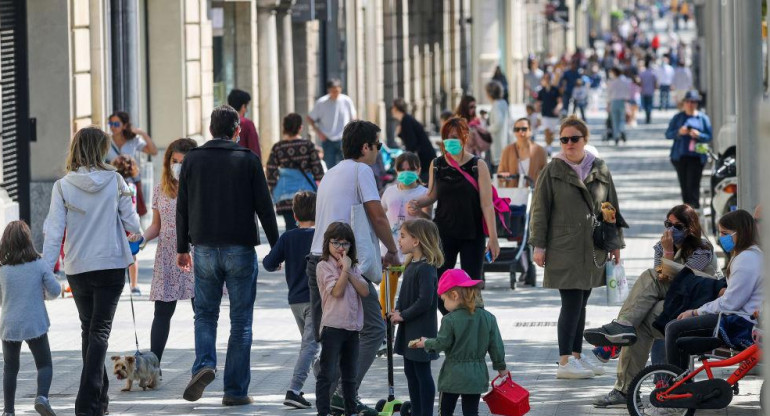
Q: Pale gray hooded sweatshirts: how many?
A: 1